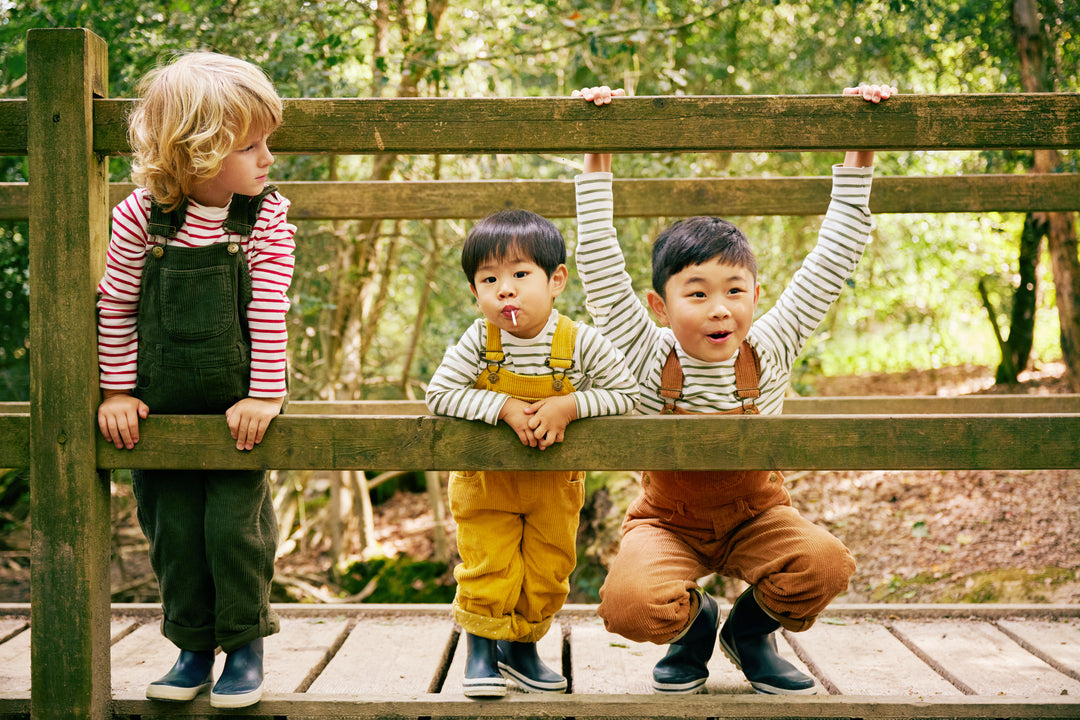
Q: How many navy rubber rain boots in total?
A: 6